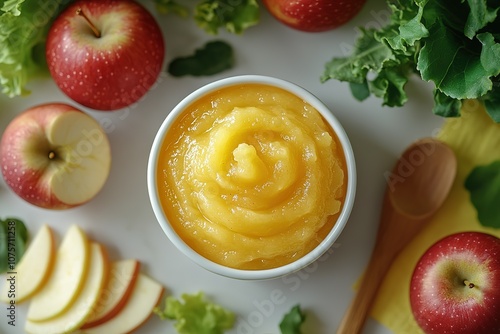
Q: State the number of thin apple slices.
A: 5